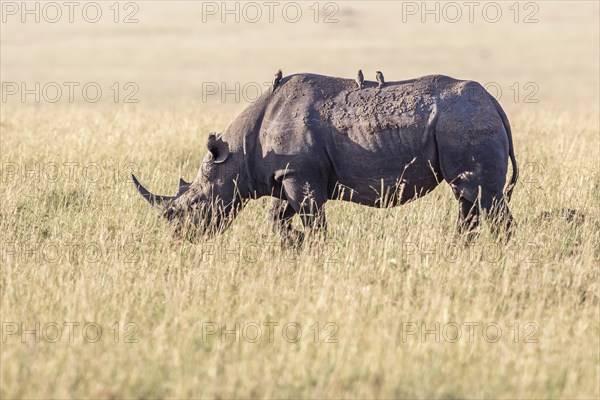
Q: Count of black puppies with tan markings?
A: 0